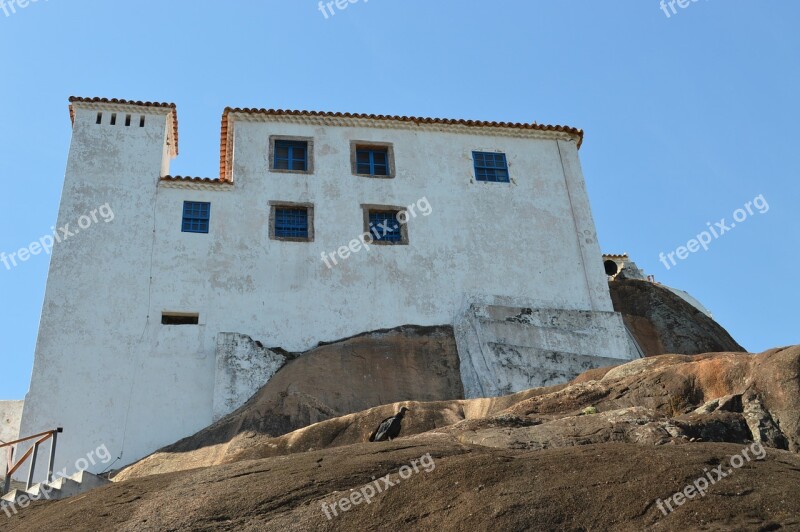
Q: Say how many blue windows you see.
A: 6